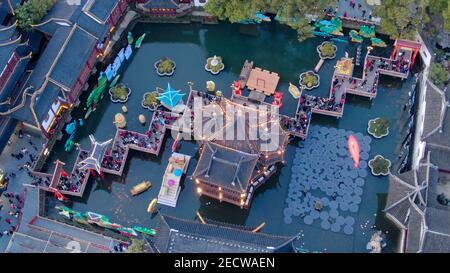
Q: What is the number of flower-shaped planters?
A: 8